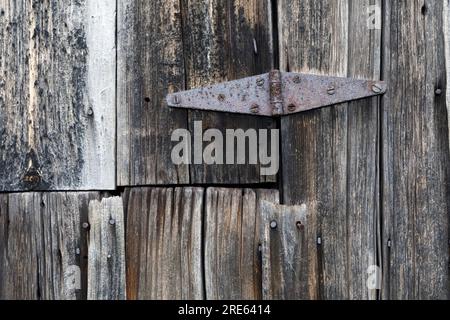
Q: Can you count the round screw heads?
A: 8